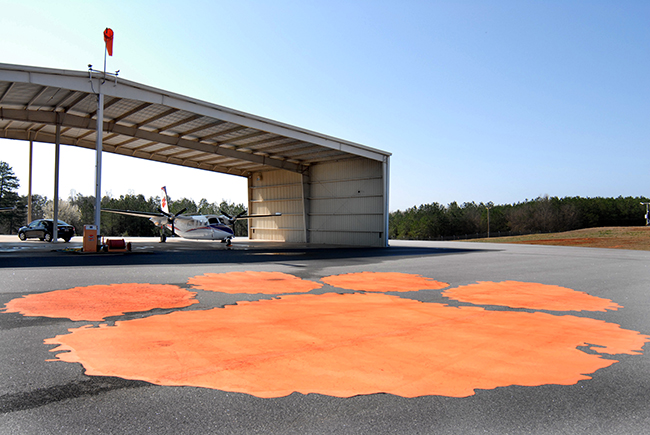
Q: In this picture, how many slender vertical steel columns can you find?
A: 3